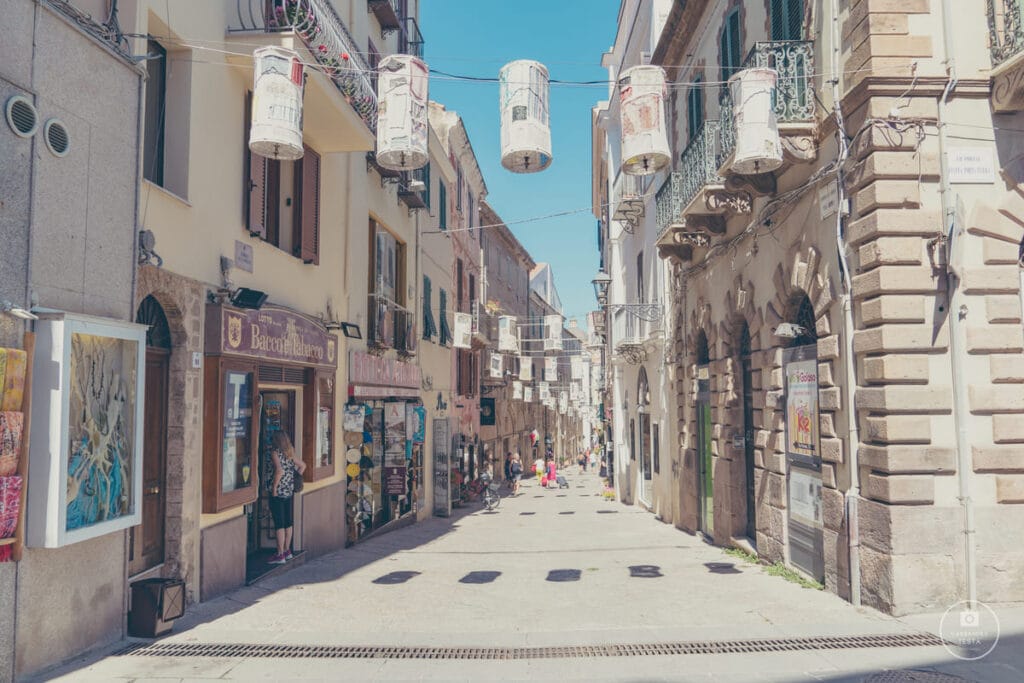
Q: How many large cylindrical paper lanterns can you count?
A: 5